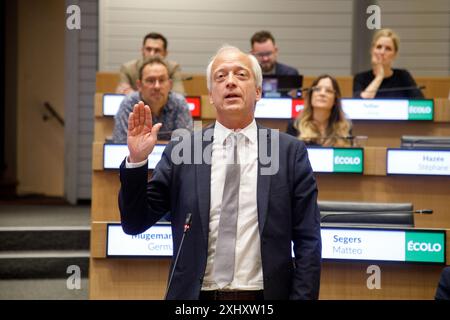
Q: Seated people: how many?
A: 5